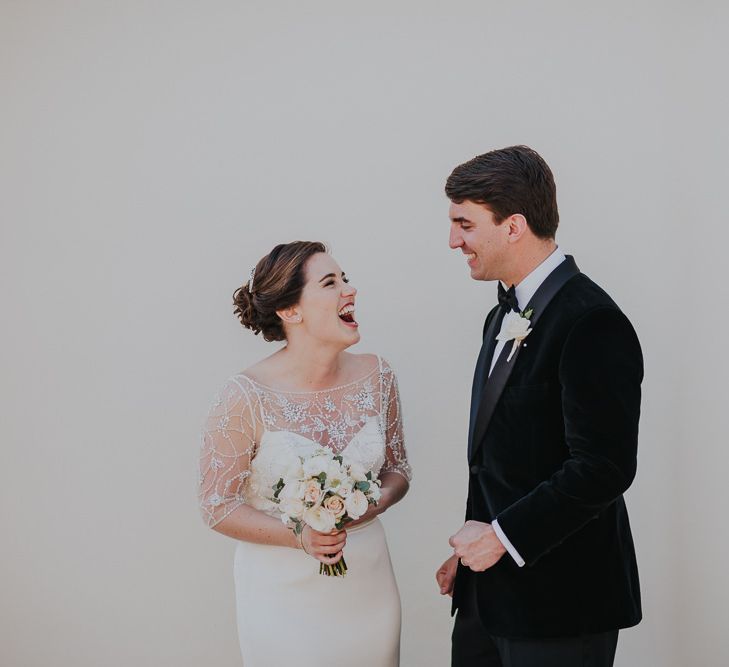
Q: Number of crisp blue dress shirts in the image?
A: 0